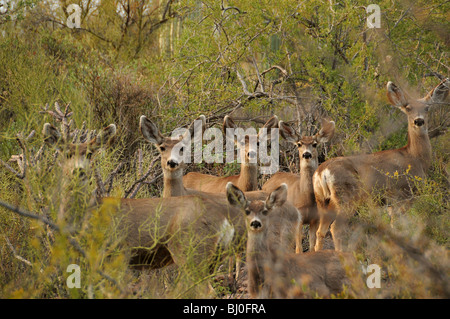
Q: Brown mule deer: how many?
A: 6